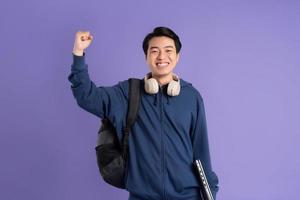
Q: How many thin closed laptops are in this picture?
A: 1